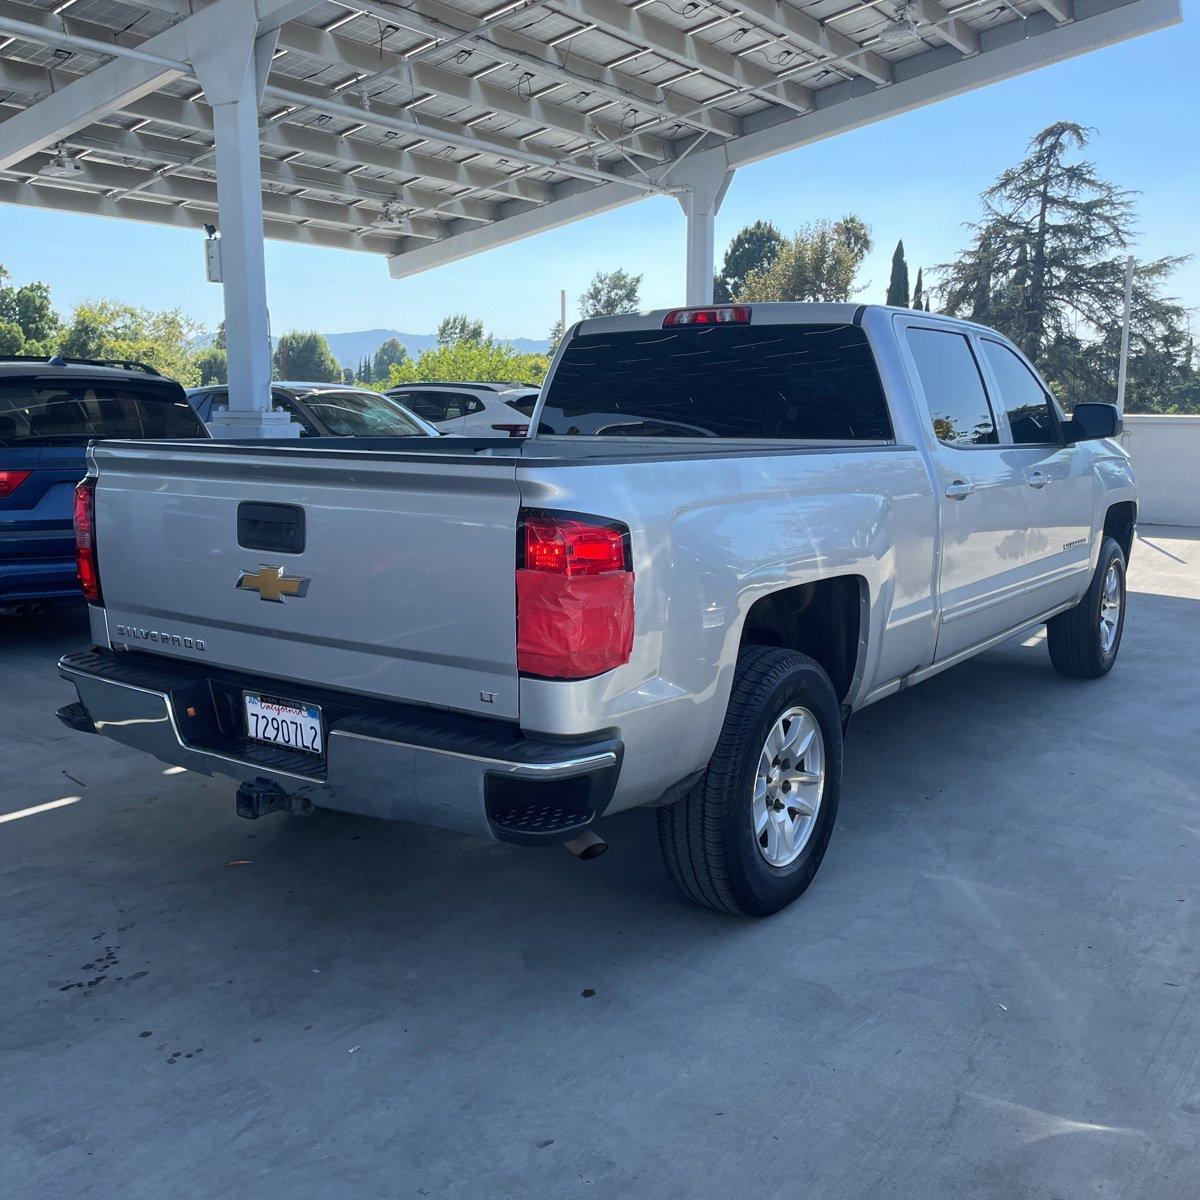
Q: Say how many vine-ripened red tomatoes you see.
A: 0